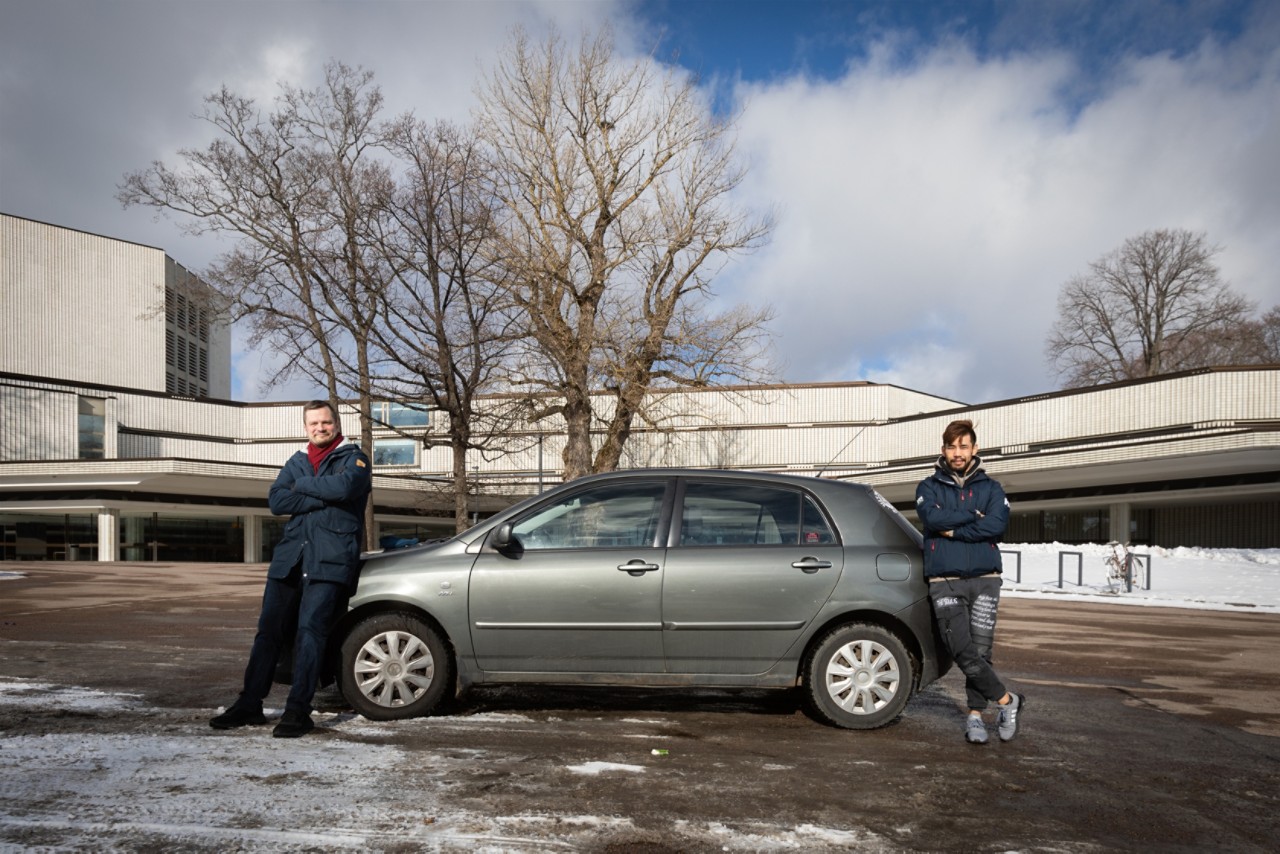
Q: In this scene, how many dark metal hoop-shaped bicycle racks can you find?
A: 3